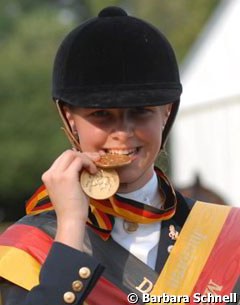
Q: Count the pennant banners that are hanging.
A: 0